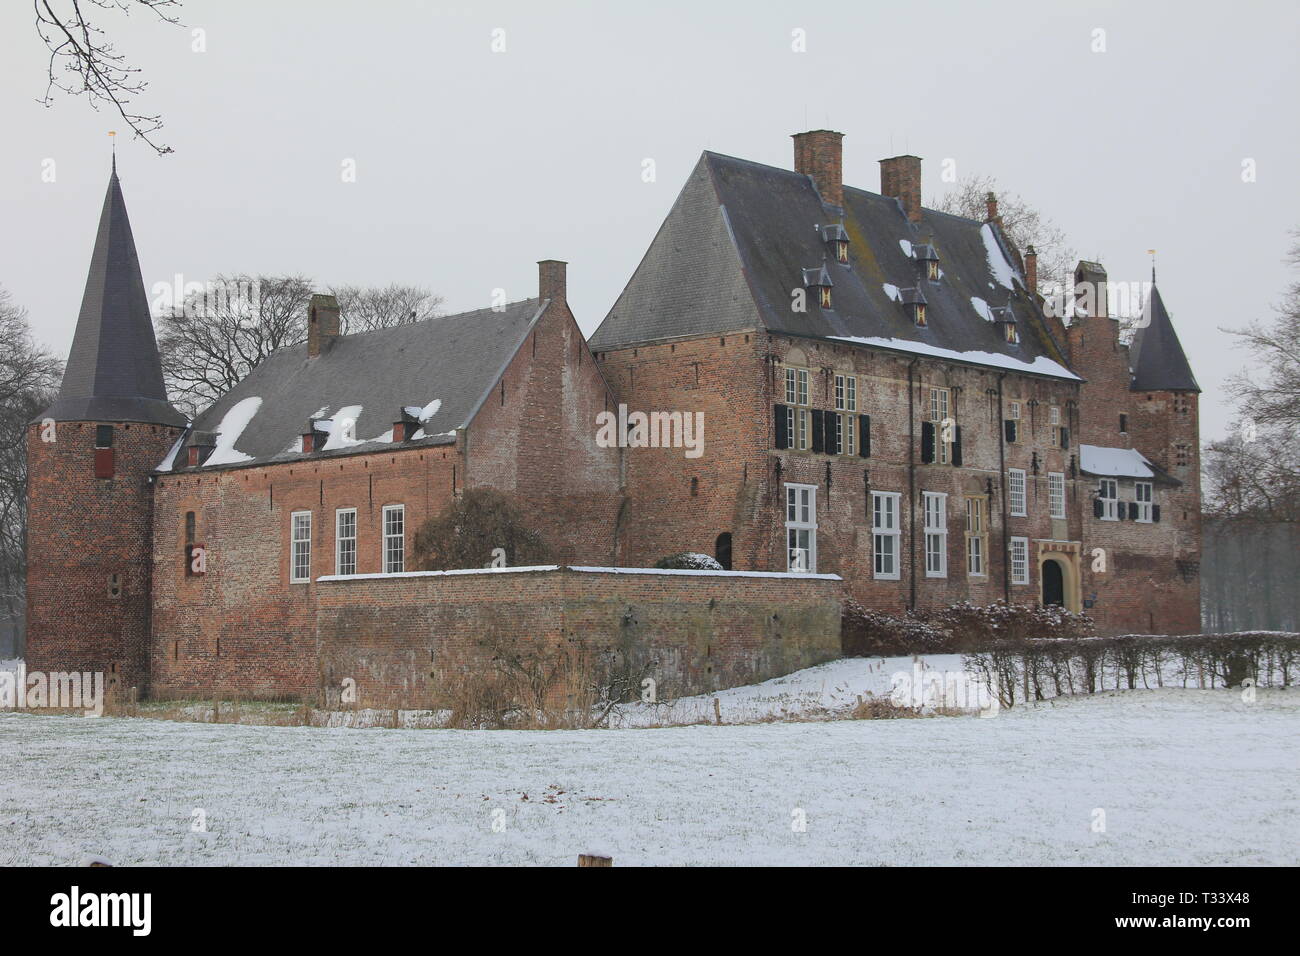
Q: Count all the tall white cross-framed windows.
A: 3